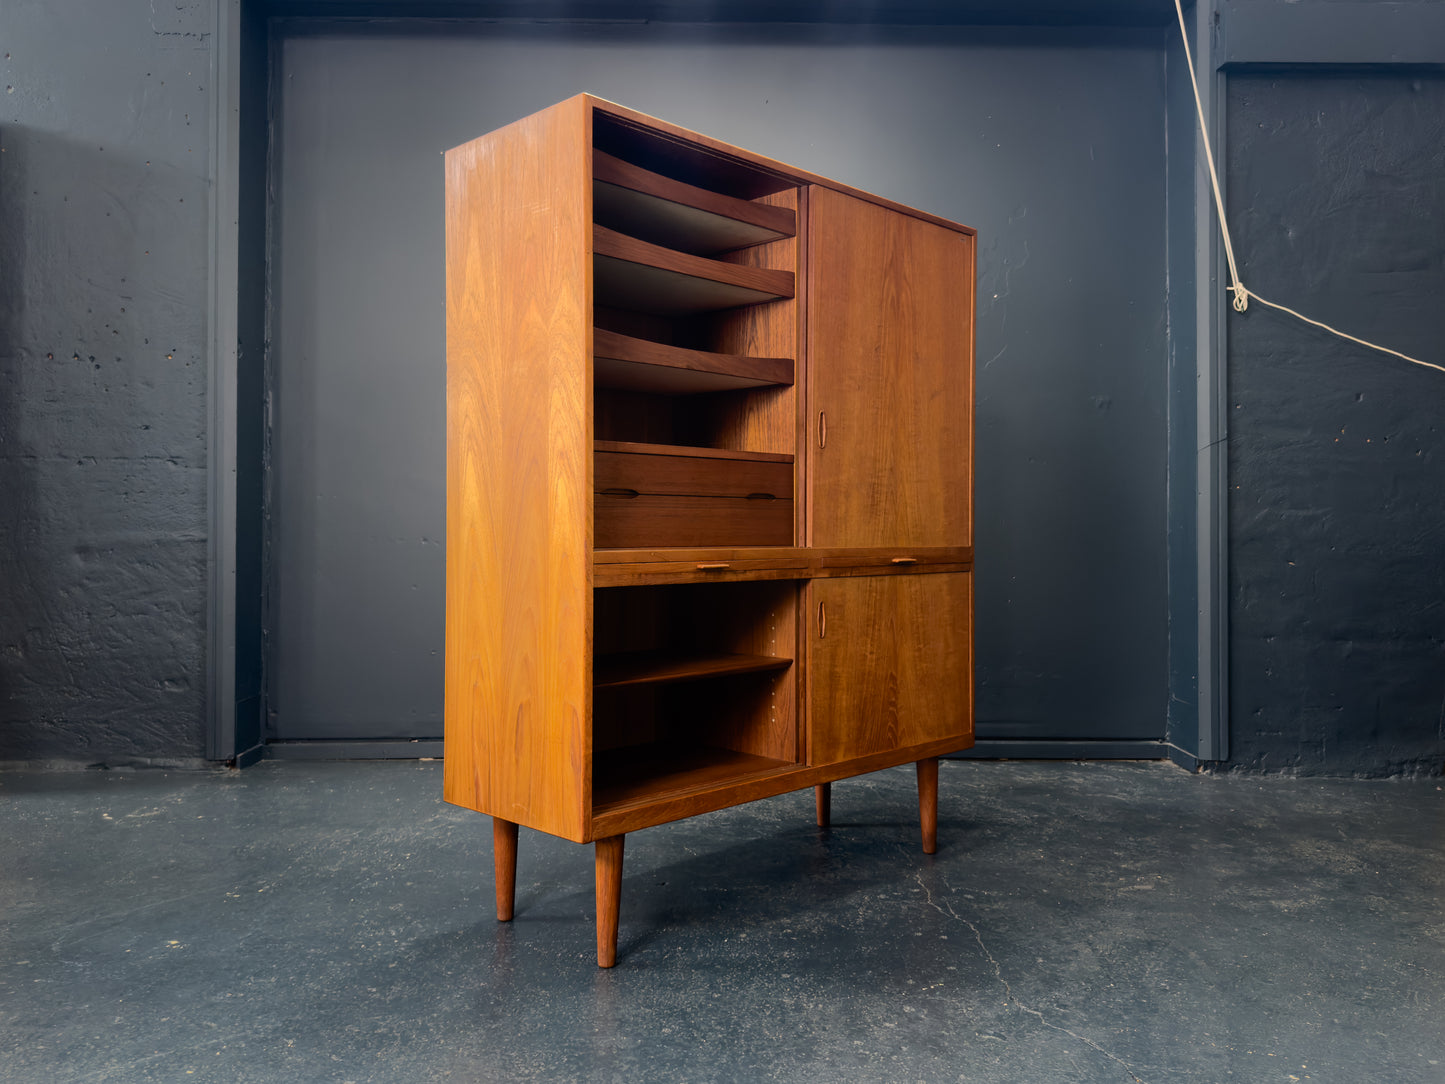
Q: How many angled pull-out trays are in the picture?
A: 3